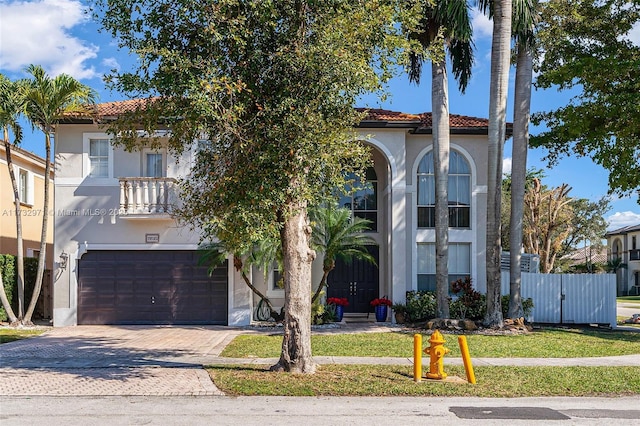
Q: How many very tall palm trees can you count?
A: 3